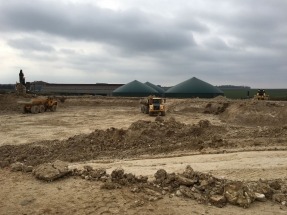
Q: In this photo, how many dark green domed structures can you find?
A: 3